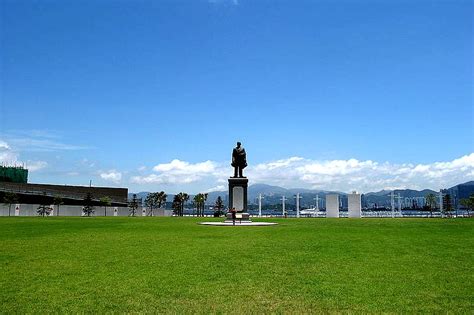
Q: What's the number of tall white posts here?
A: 7